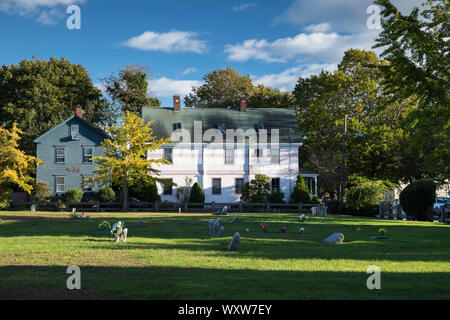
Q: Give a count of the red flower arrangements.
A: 3